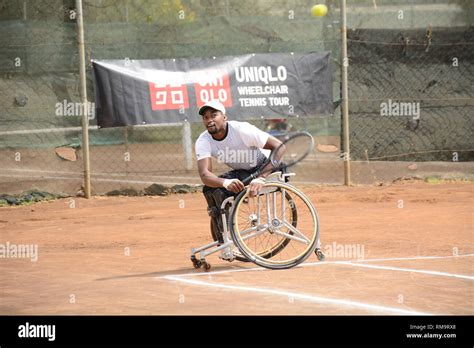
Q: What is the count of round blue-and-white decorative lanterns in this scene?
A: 0